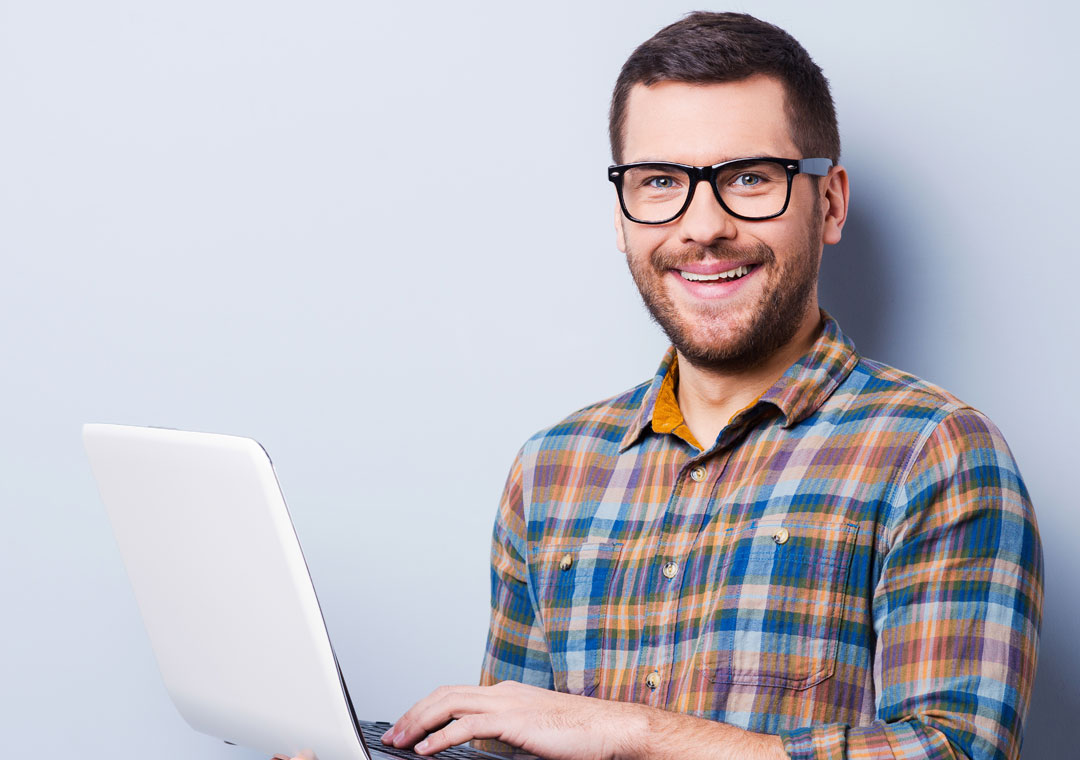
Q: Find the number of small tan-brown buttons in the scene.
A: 5